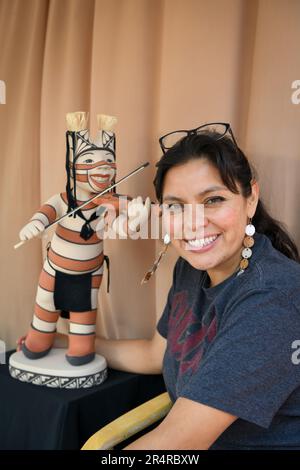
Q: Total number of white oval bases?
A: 1